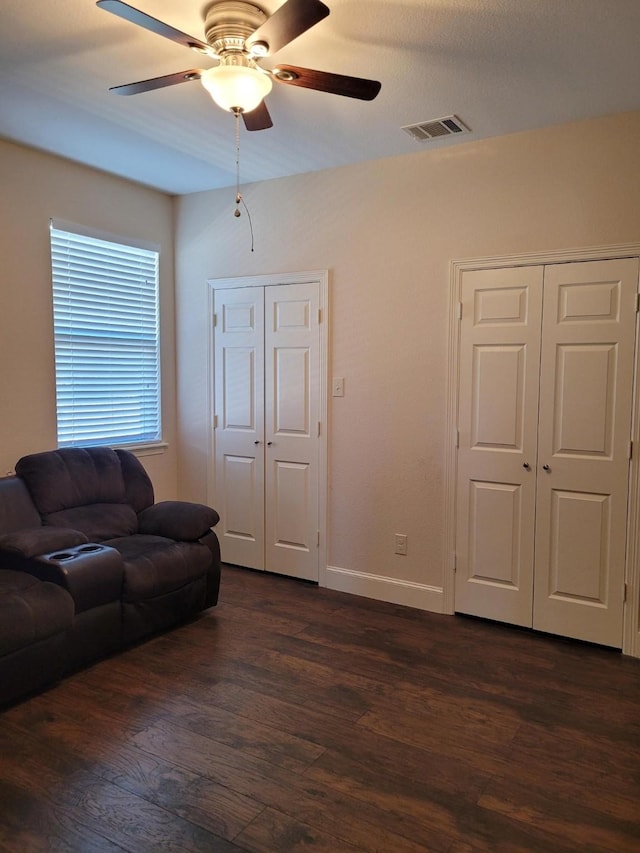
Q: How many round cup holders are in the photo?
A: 2